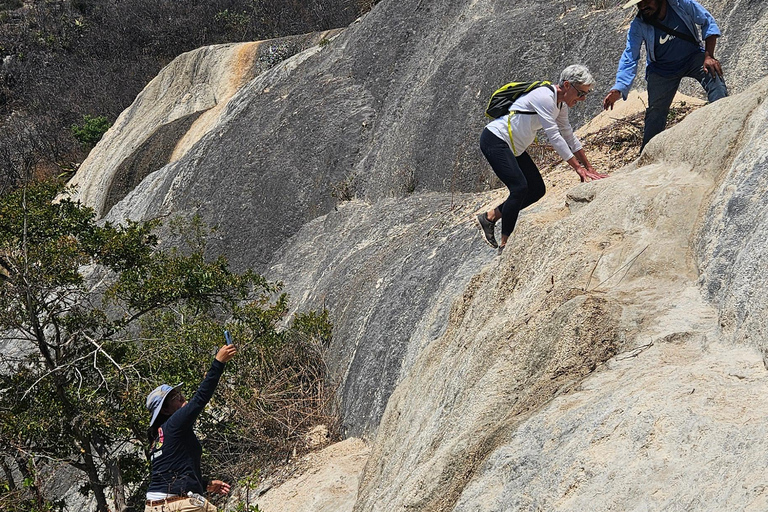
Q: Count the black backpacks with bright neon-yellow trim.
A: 1